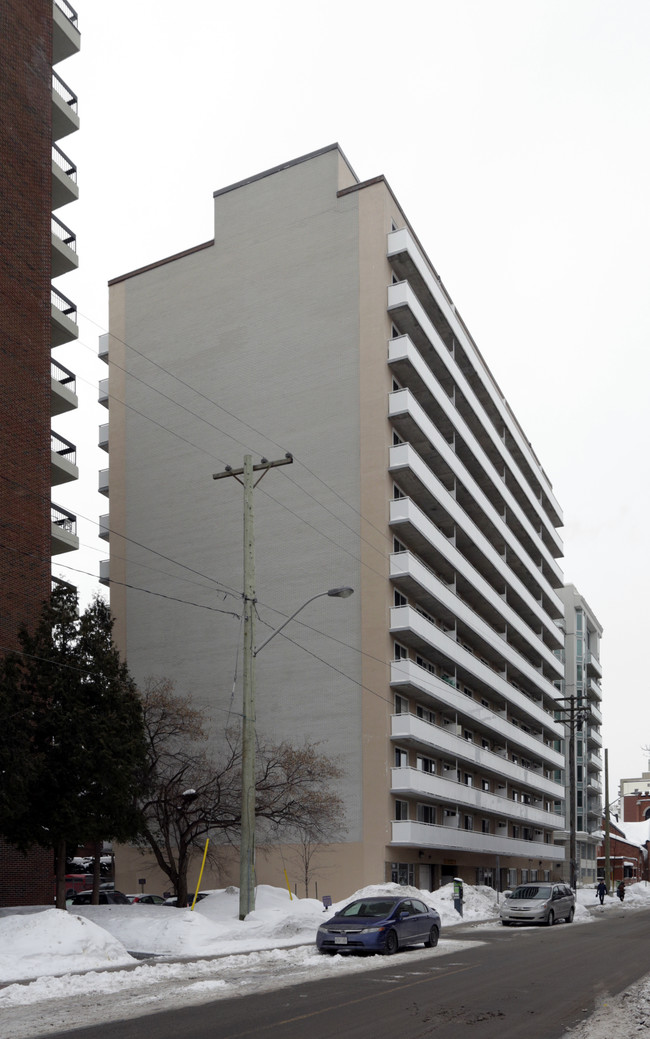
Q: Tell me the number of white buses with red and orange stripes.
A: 0